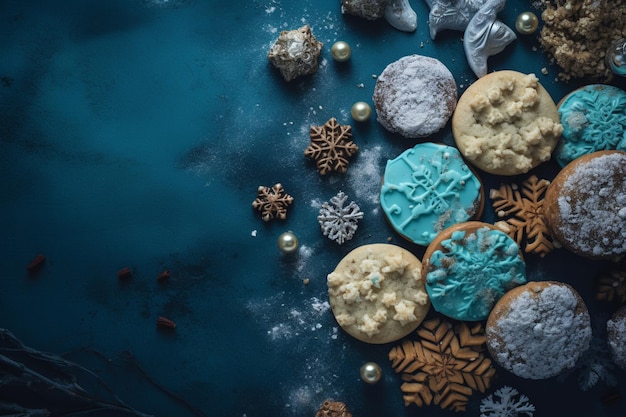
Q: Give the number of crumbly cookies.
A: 2